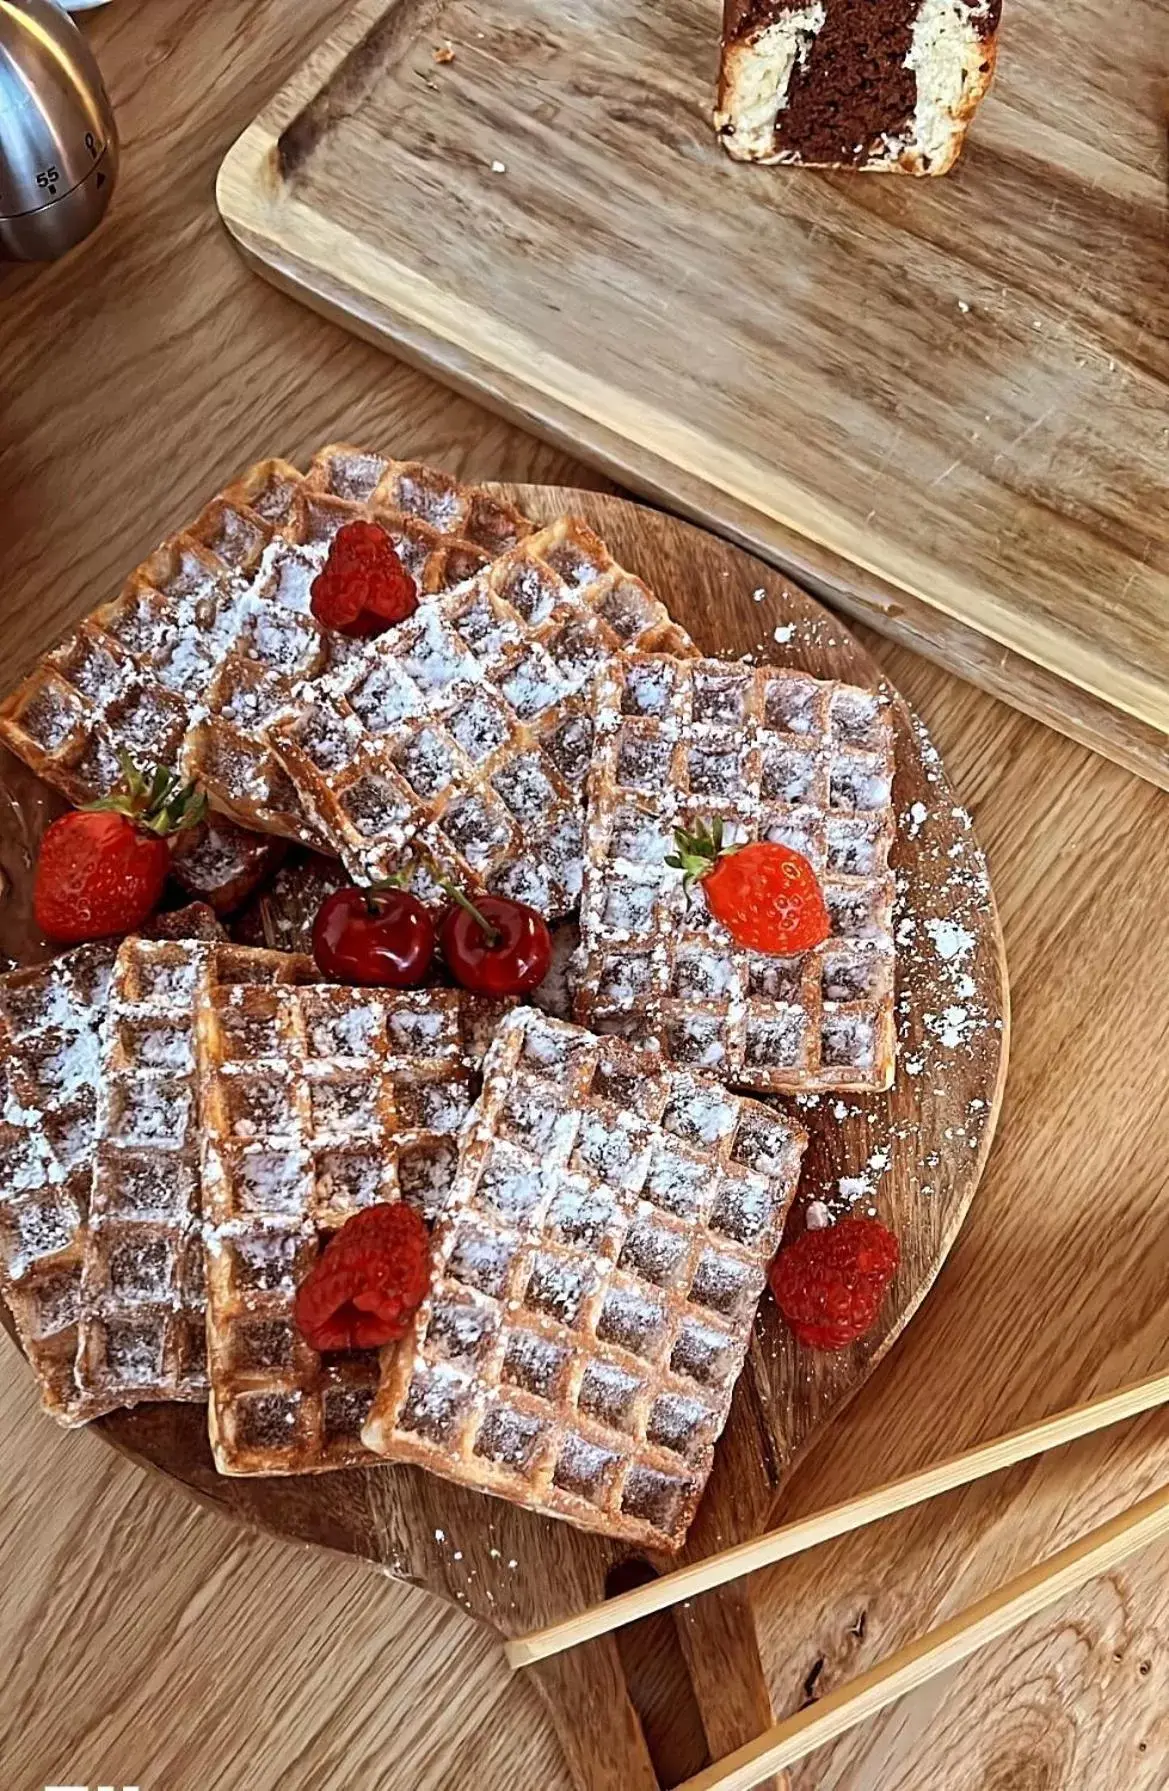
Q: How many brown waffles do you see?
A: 8